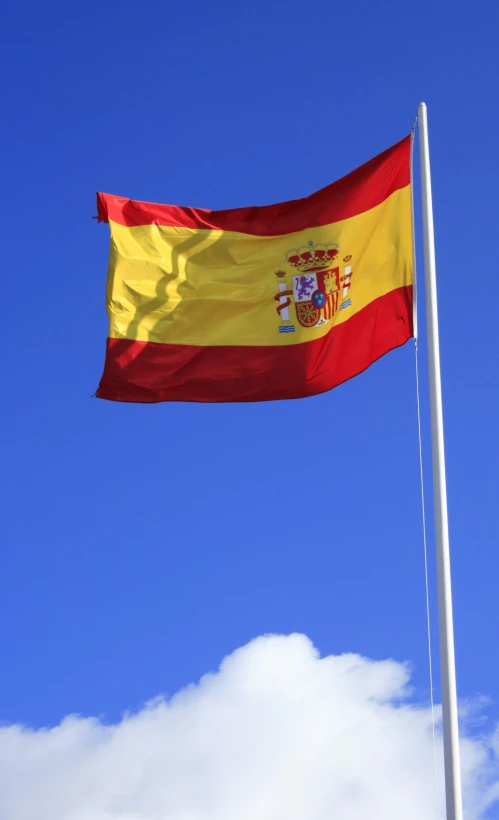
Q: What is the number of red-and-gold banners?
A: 1